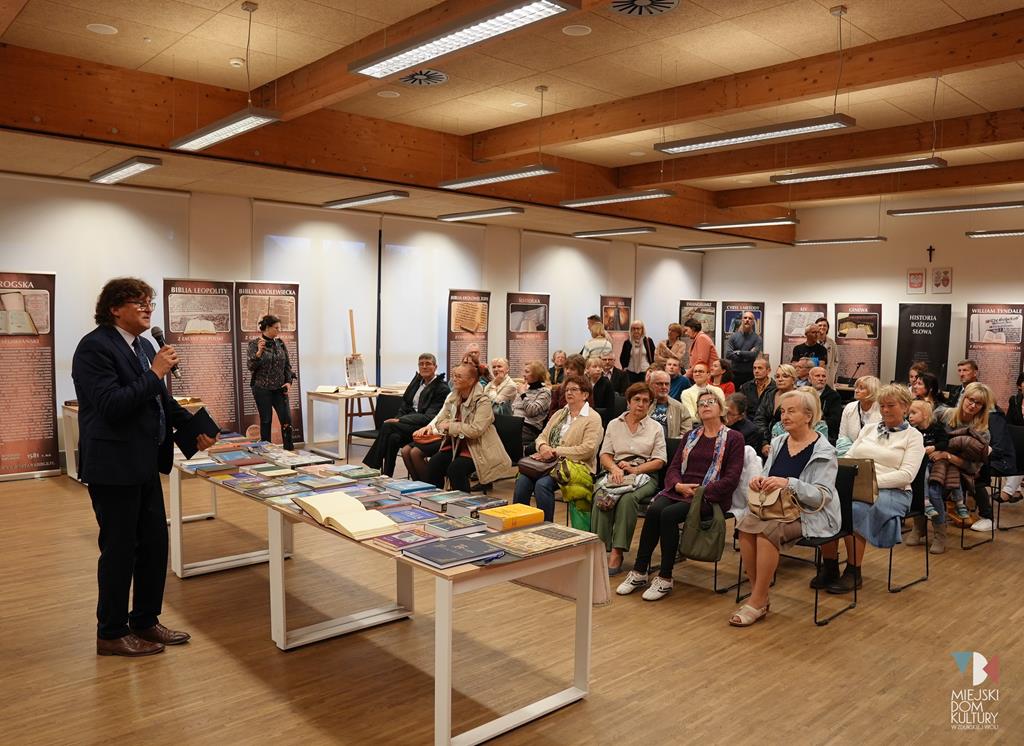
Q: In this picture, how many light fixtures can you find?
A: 15